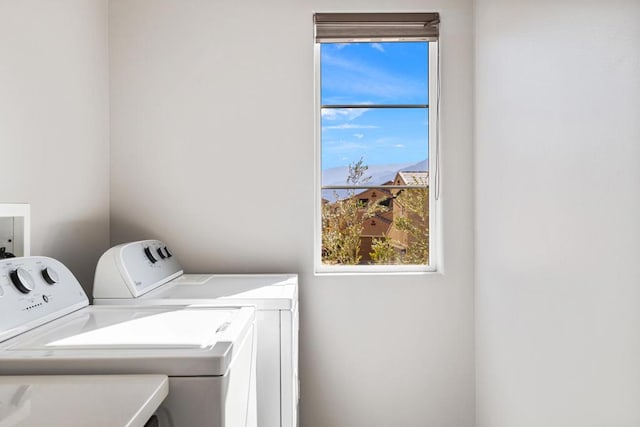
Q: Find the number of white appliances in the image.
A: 2